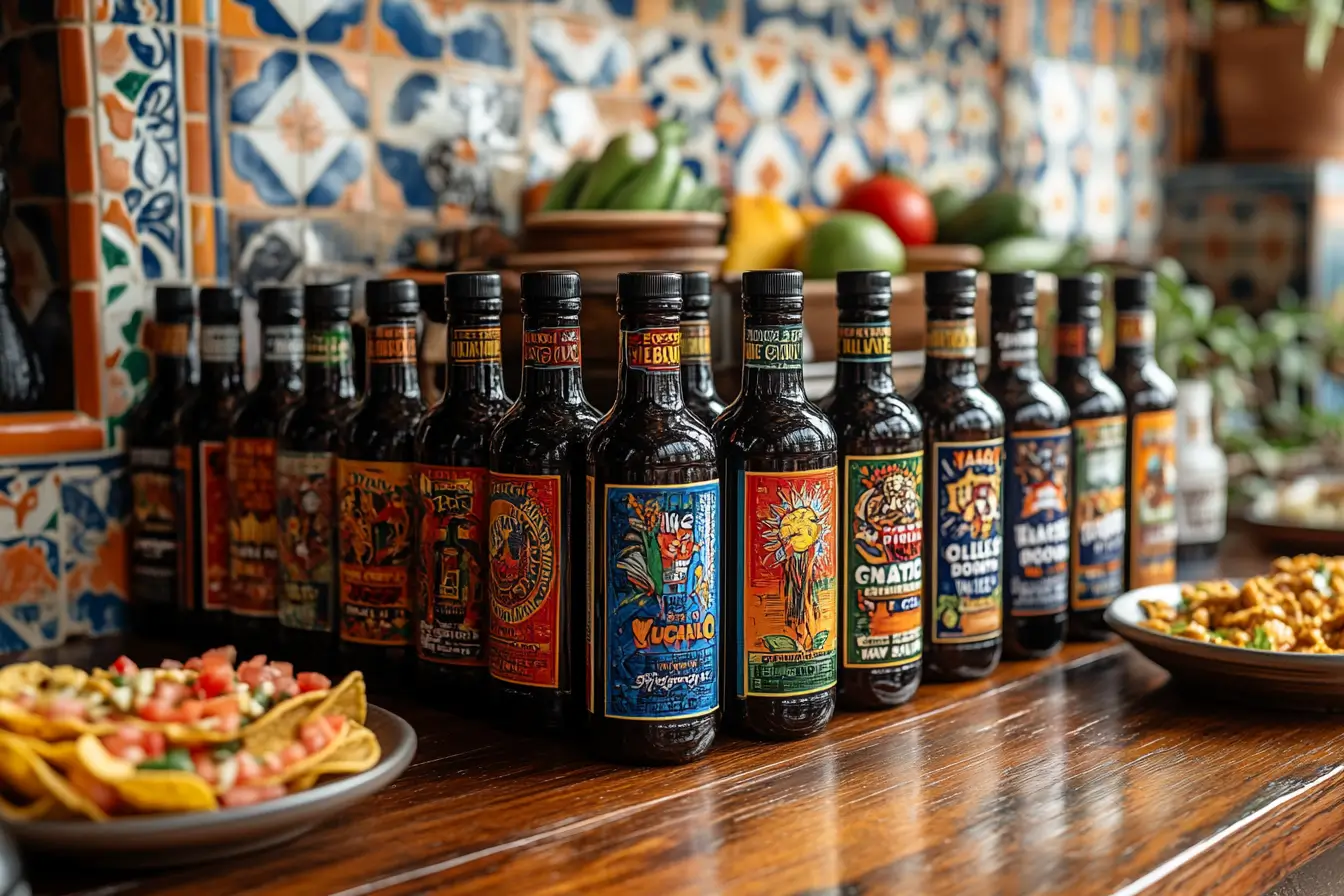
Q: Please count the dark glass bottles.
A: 15